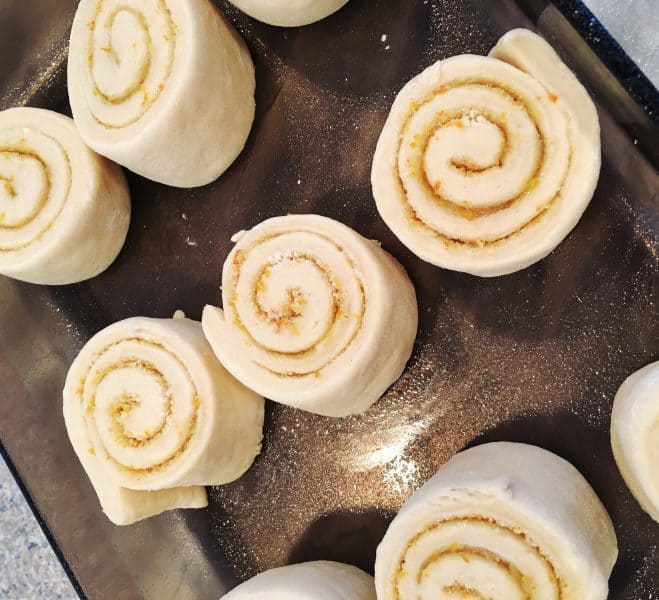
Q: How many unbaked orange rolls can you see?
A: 9